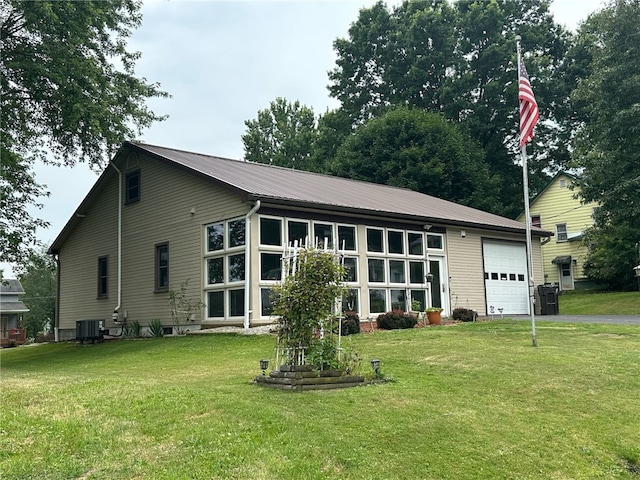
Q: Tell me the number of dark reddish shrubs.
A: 3